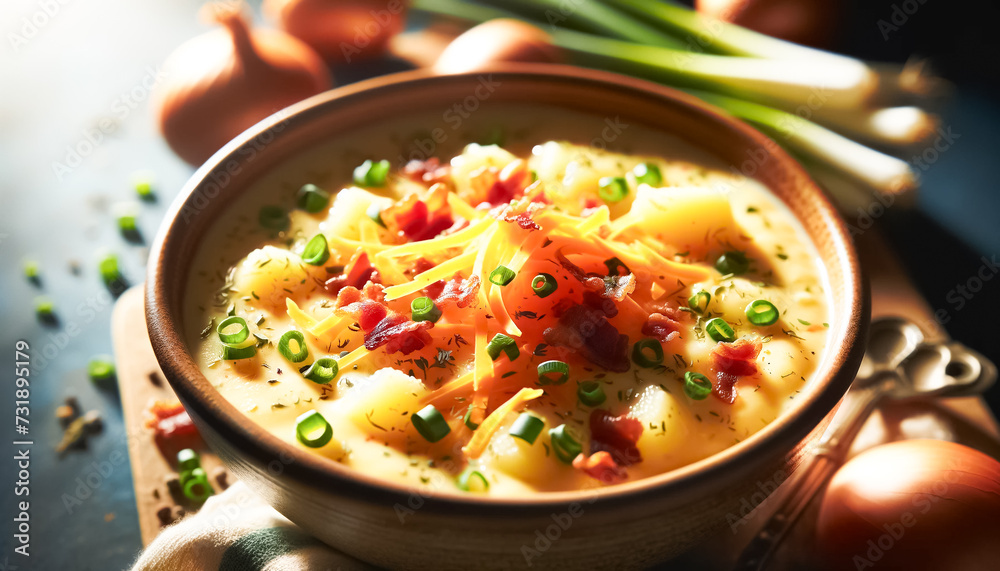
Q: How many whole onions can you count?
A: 5